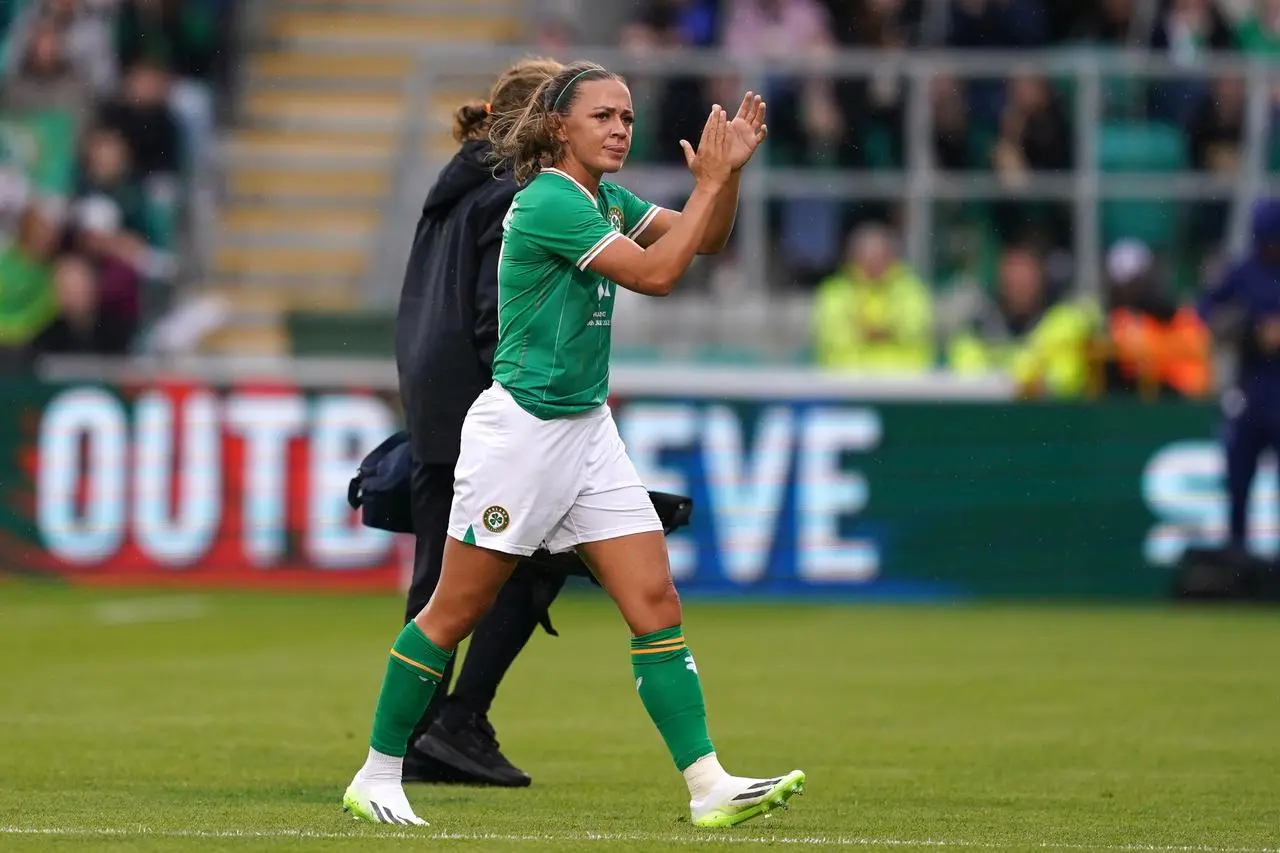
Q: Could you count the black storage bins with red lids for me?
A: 0